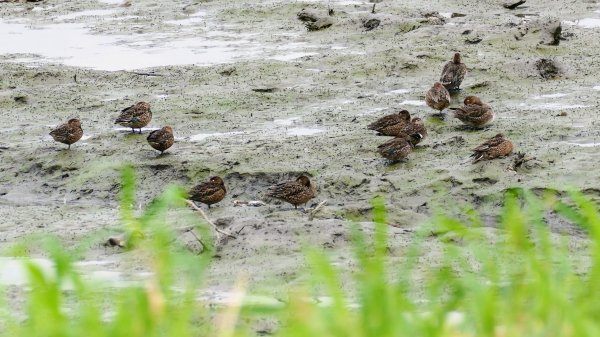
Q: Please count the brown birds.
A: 12